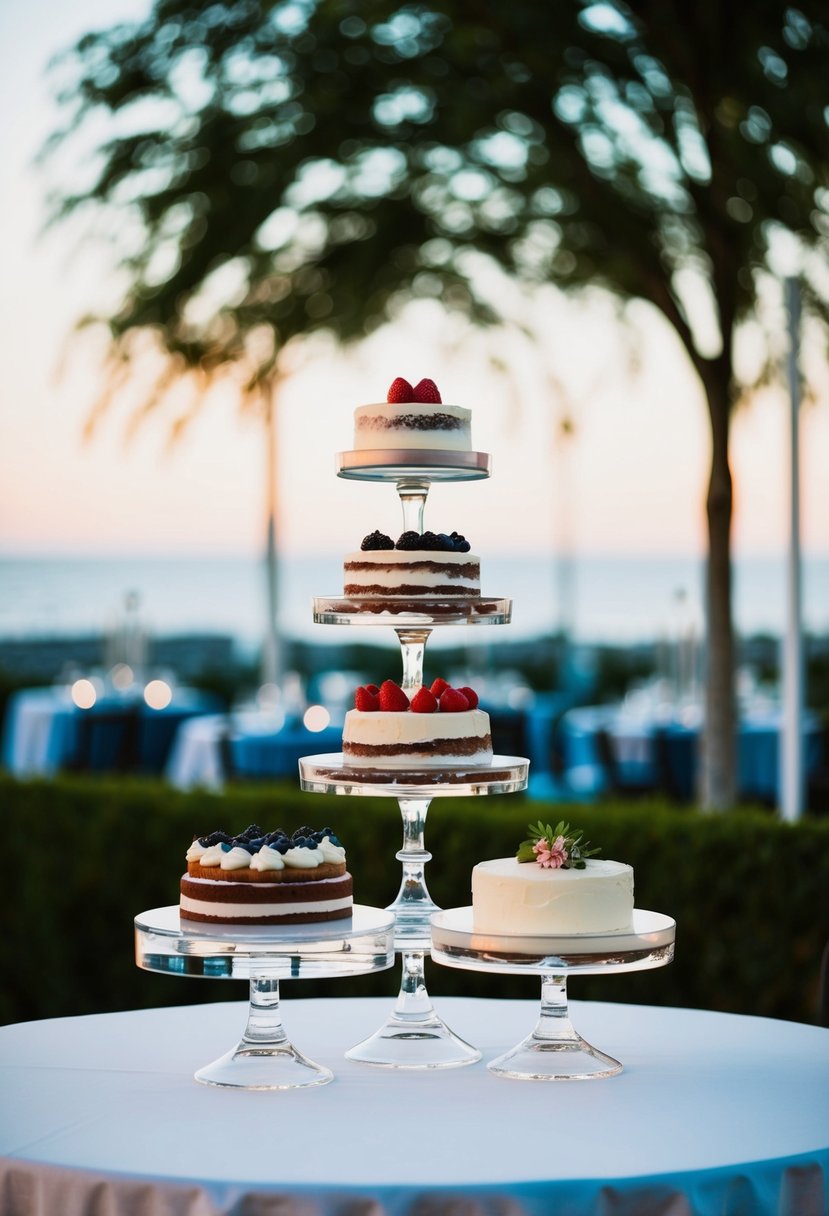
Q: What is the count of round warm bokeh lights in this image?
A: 3